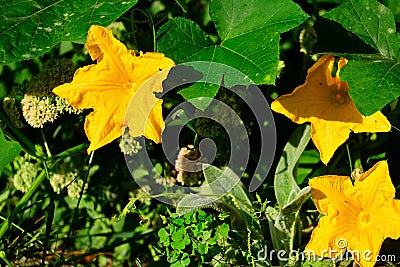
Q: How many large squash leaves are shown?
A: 3